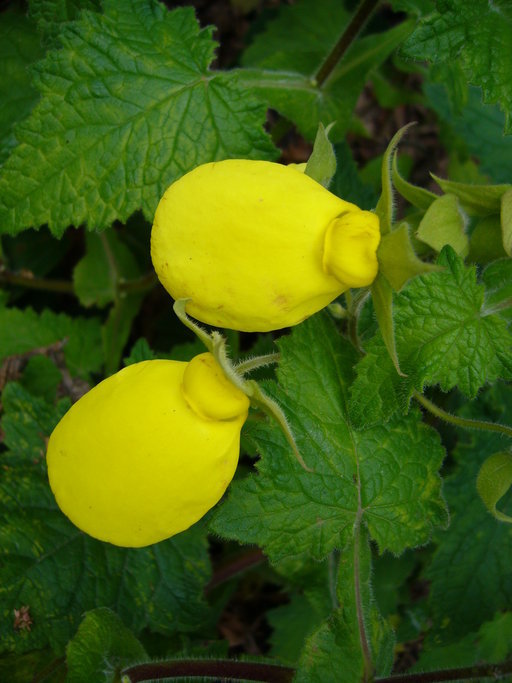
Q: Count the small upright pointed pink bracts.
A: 0